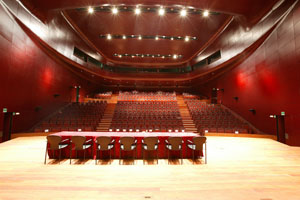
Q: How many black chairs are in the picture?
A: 7